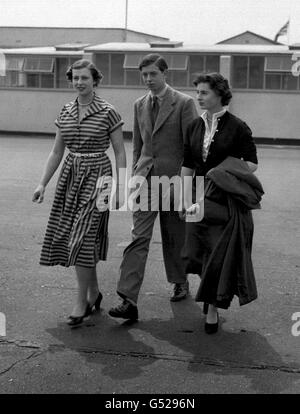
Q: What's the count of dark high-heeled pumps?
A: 4